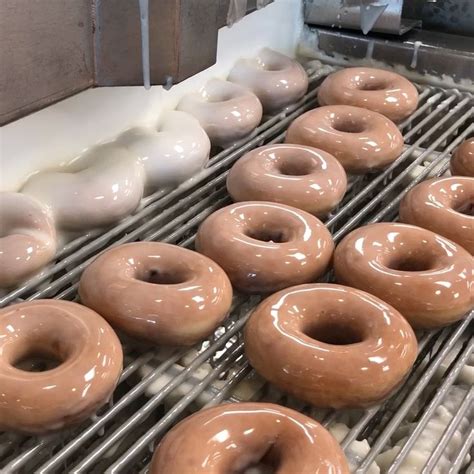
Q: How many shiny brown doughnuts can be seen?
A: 11